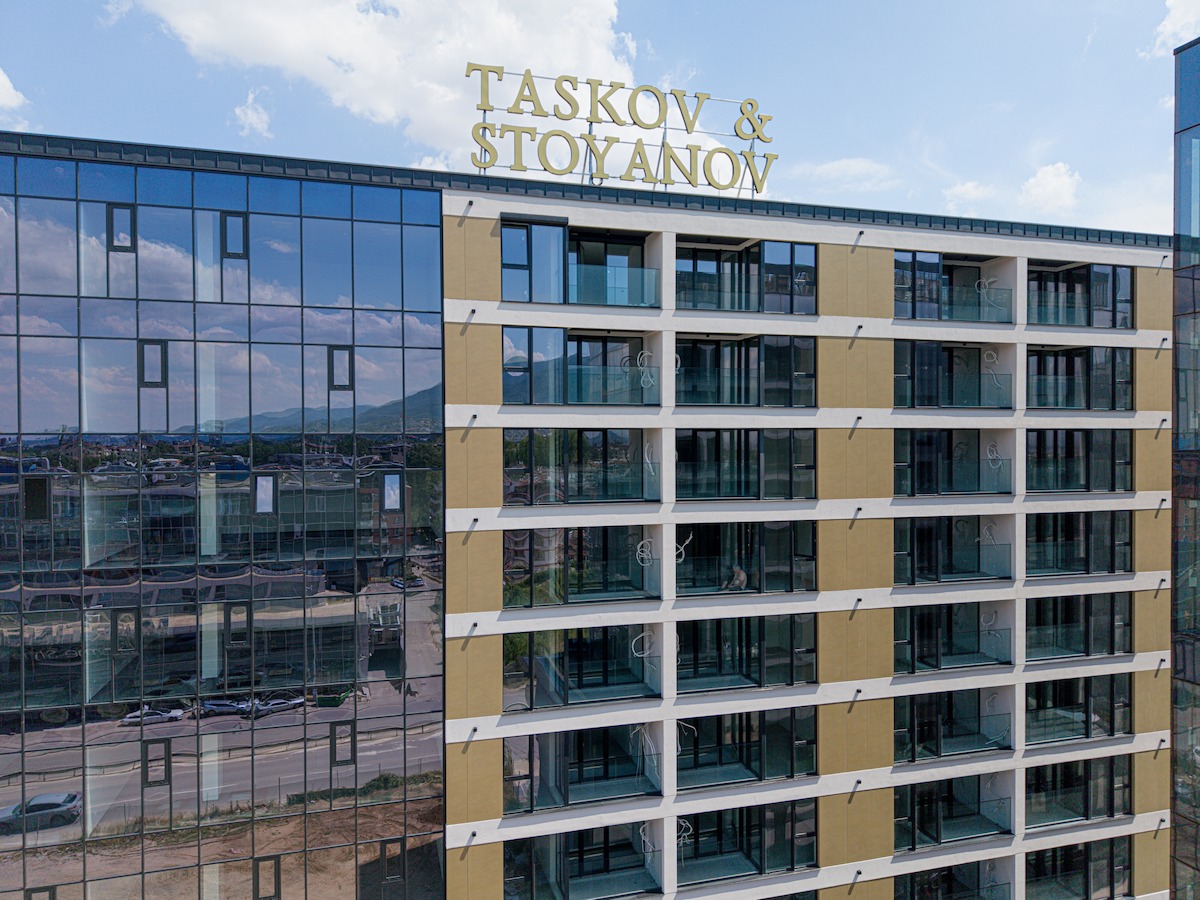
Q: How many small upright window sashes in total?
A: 14